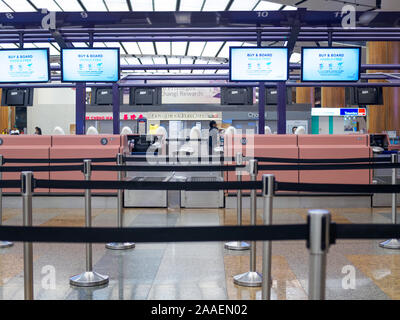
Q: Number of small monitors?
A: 6